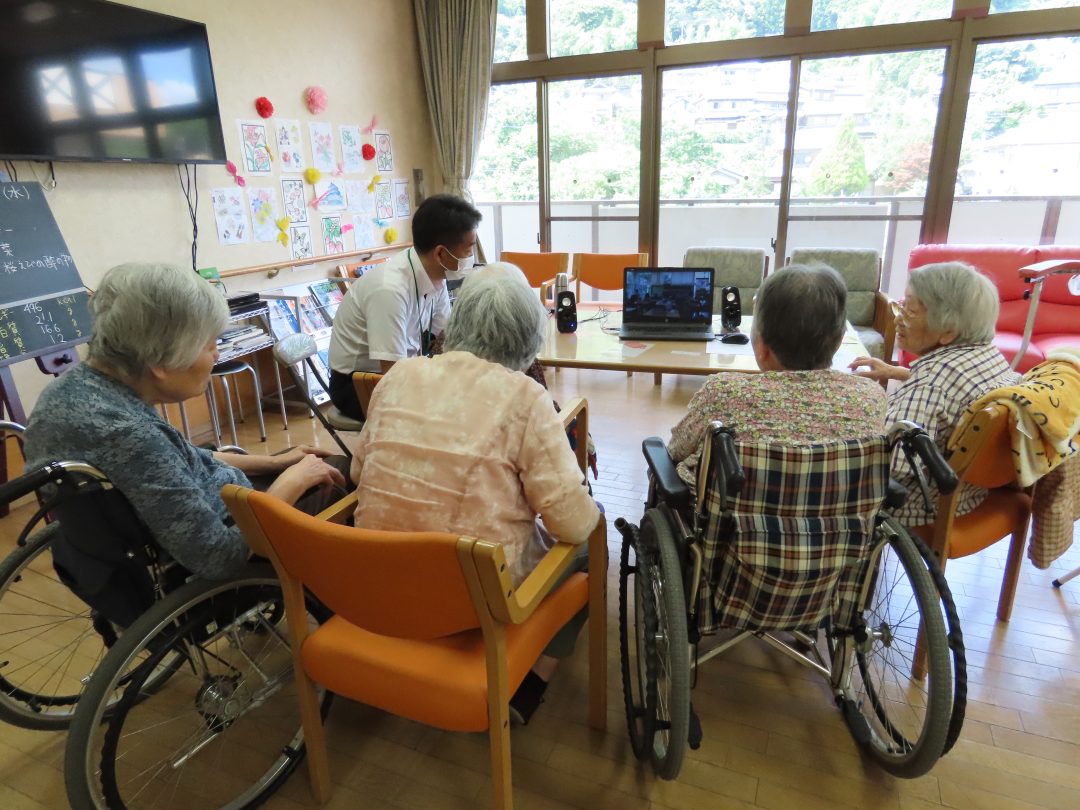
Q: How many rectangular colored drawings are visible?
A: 15